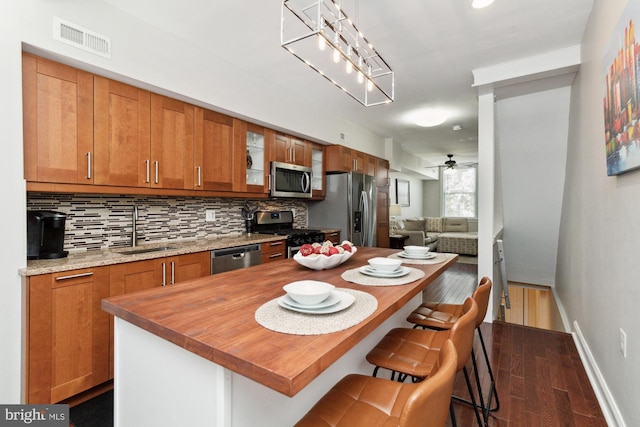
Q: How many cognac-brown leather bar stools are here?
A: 3